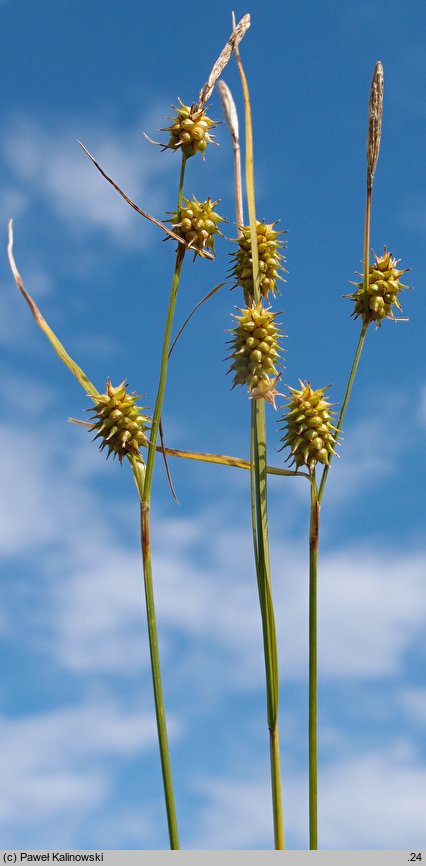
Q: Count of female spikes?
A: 7